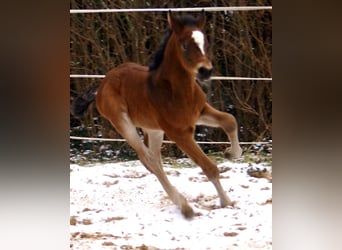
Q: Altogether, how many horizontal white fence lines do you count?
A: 3